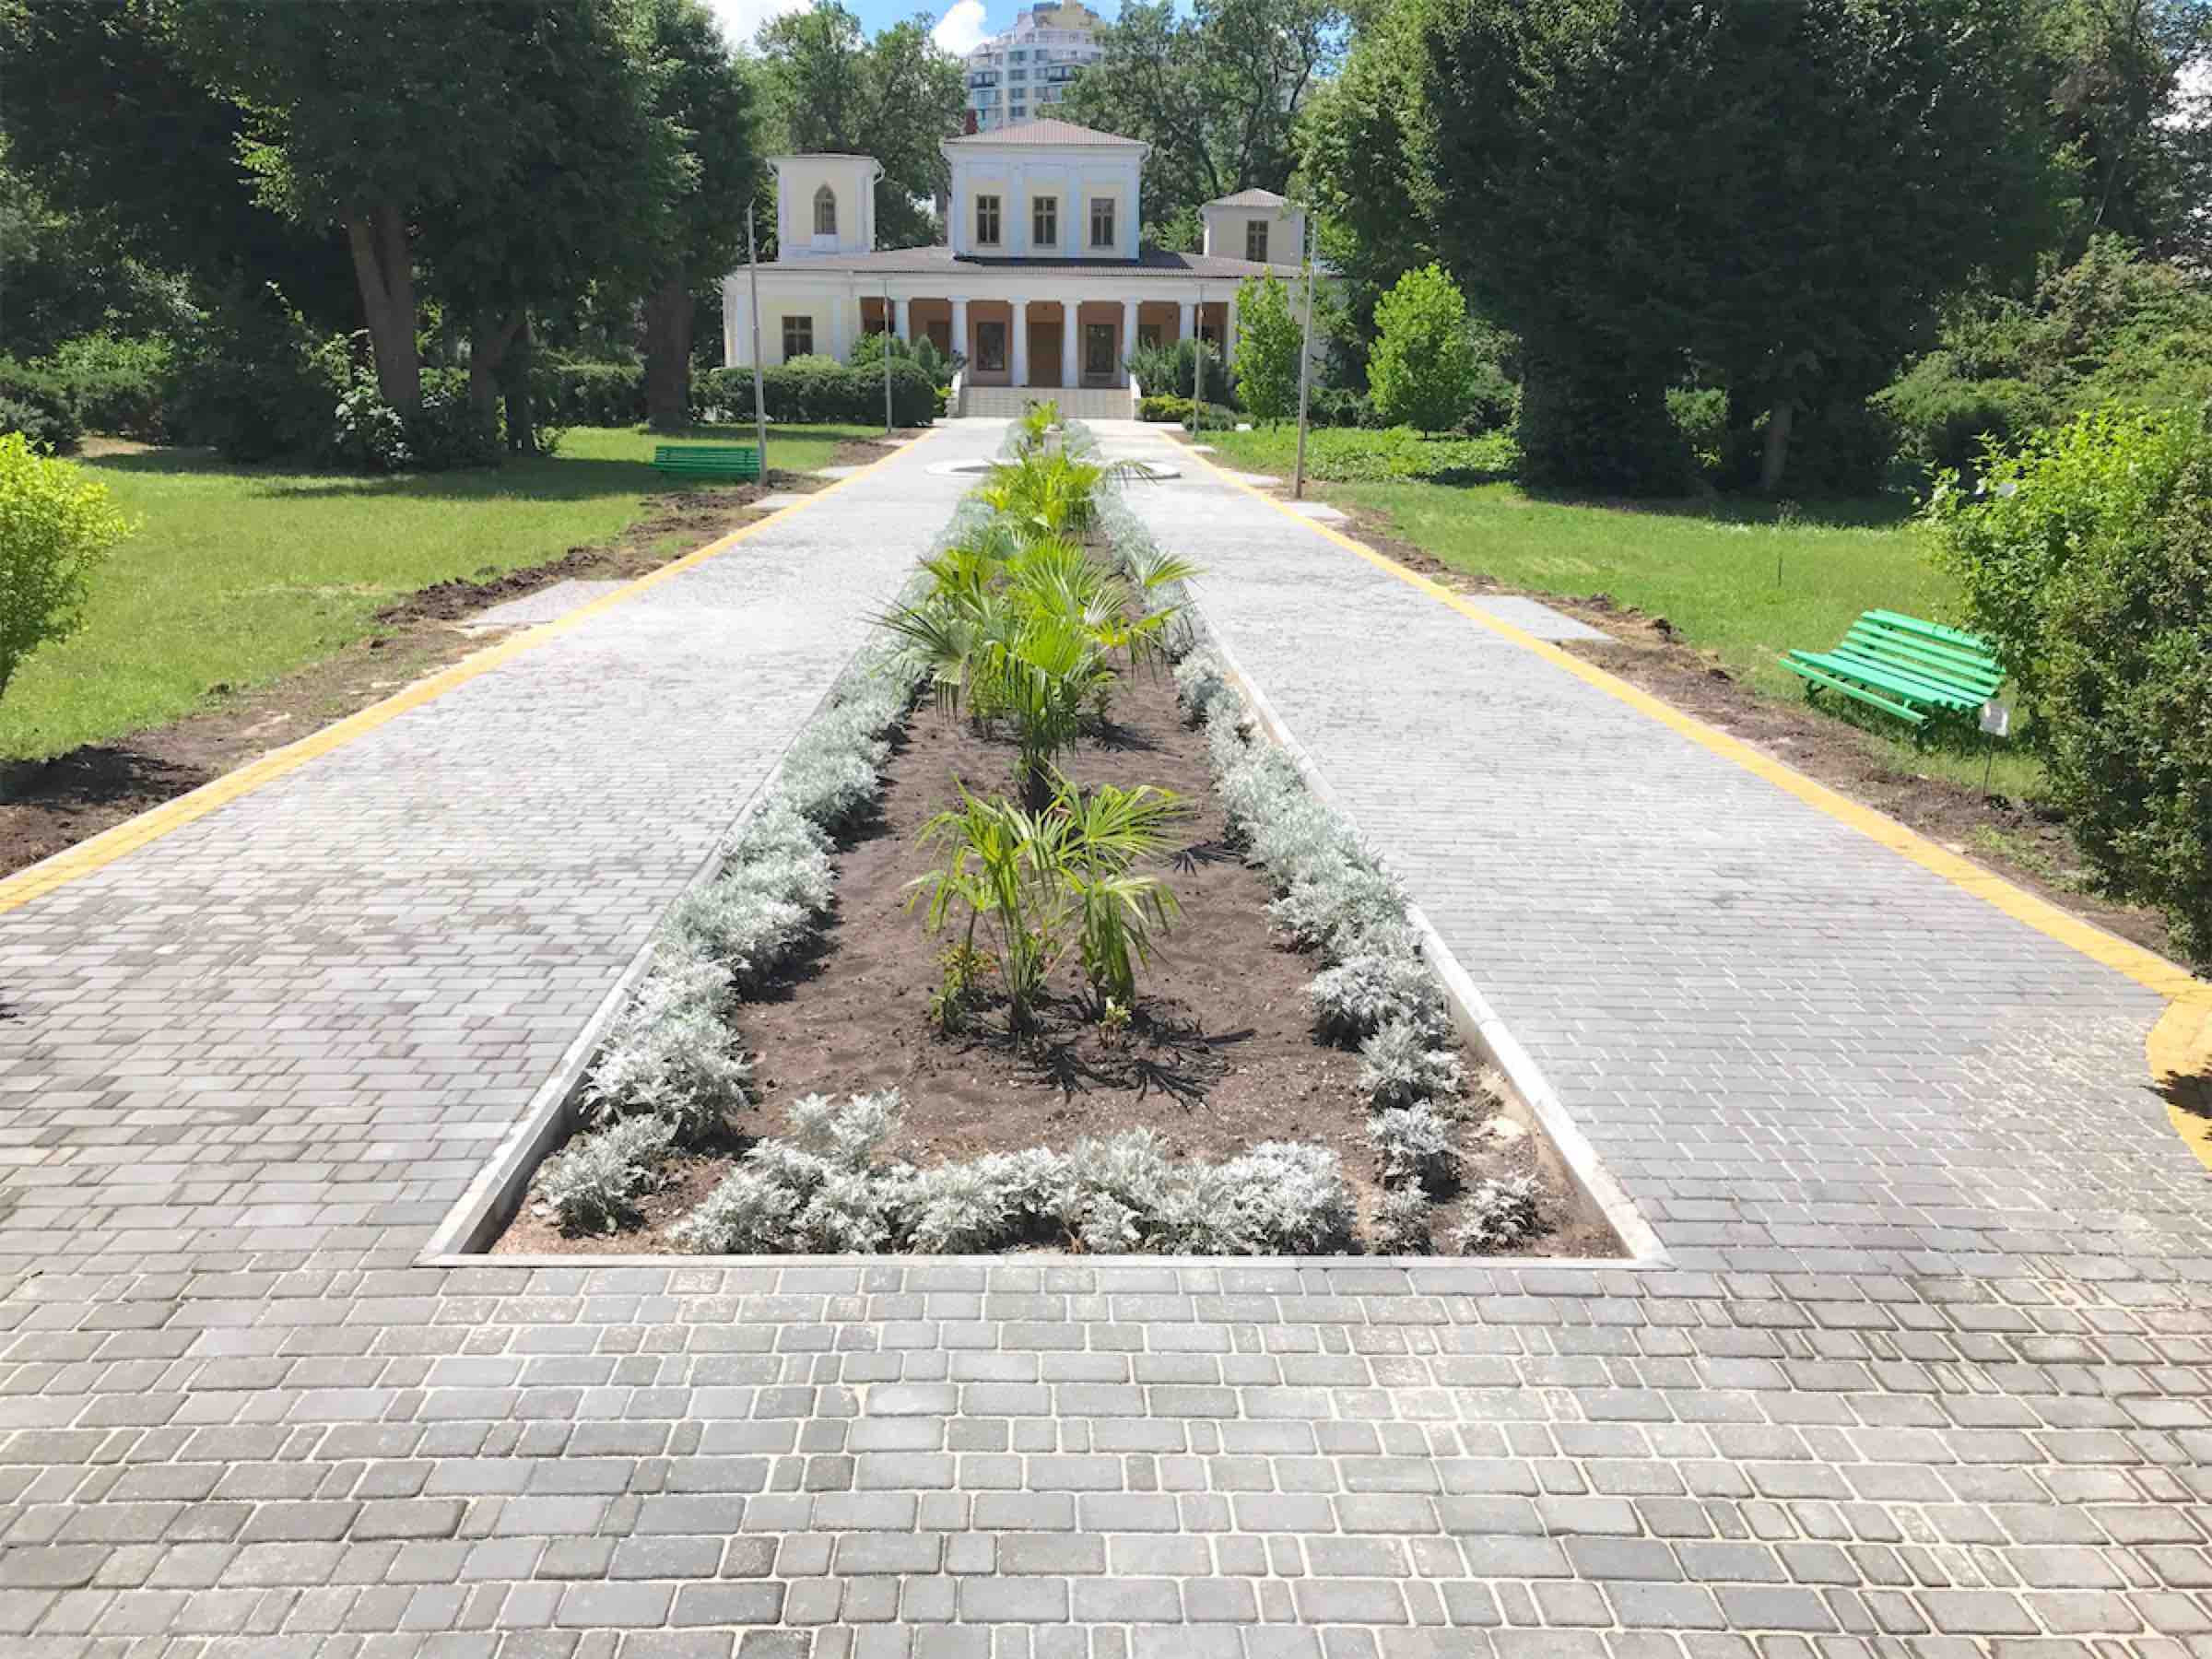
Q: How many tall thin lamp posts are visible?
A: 4